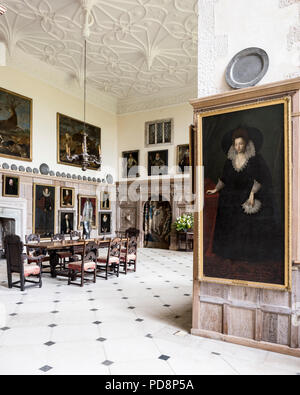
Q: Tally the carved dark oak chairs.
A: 8